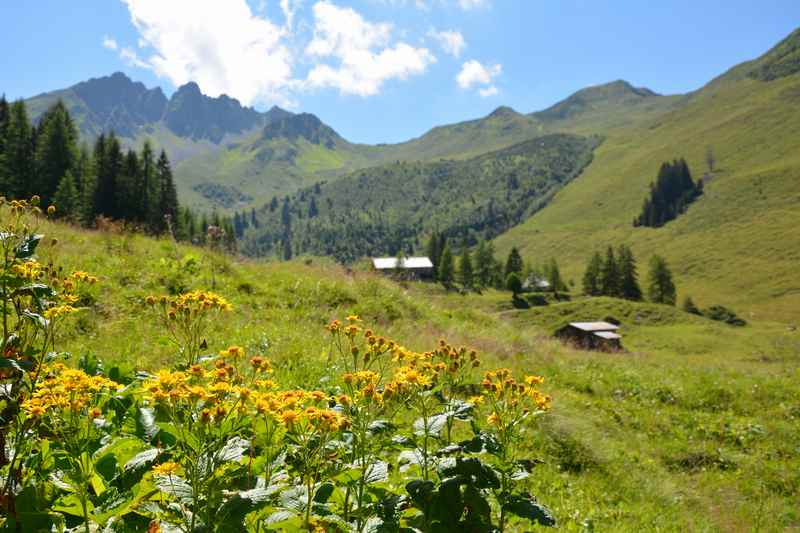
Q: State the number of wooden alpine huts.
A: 3